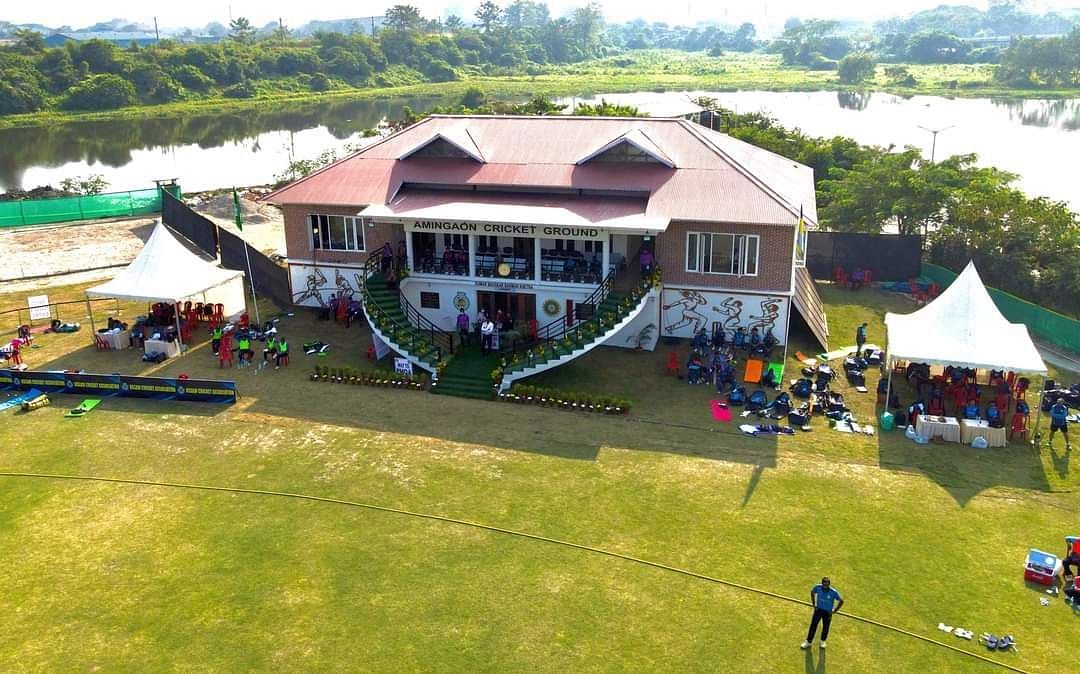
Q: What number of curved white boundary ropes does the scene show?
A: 1